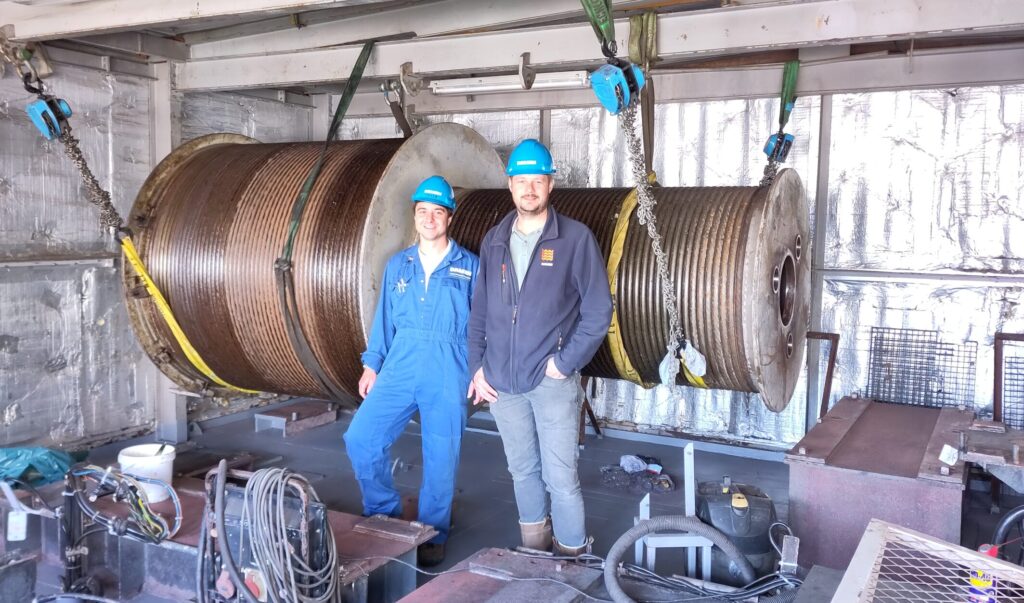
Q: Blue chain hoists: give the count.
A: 3